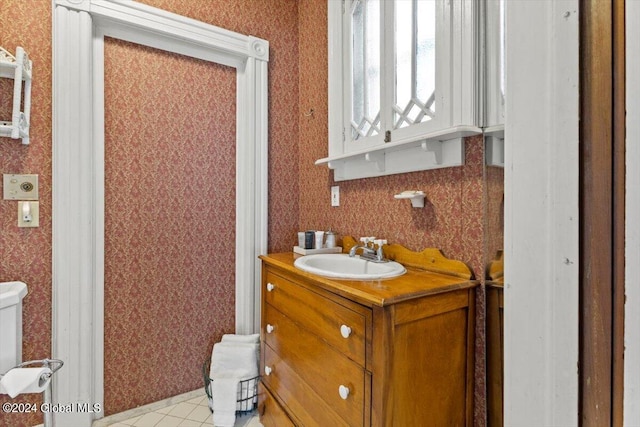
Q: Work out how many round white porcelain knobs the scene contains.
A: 5